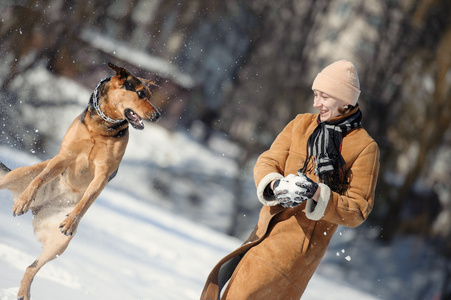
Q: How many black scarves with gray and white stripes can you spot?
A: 1